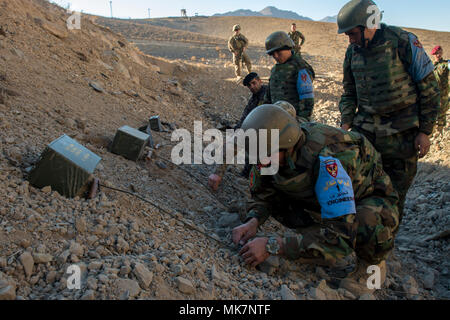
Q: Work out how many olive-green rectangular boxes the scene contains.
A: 3